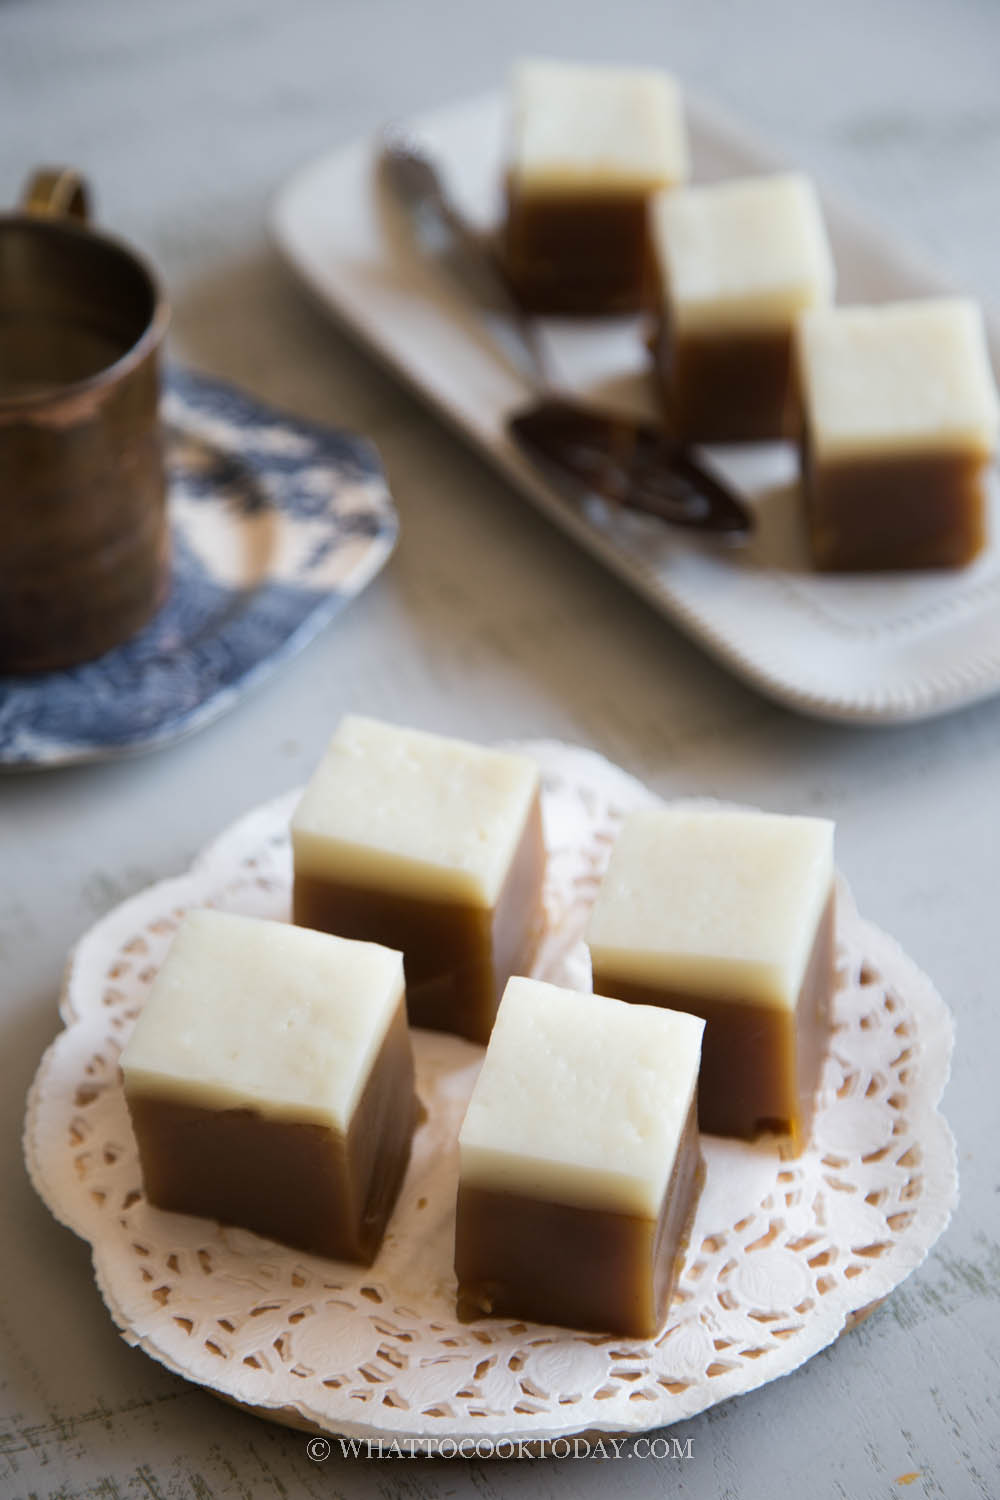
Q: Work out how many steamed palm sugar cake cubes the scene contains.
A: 7